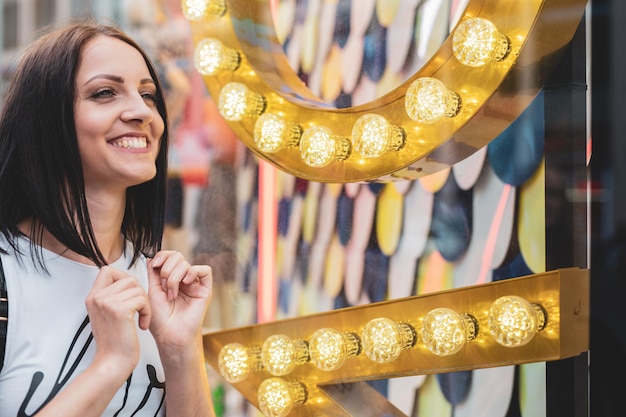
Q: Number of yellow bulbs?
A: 15